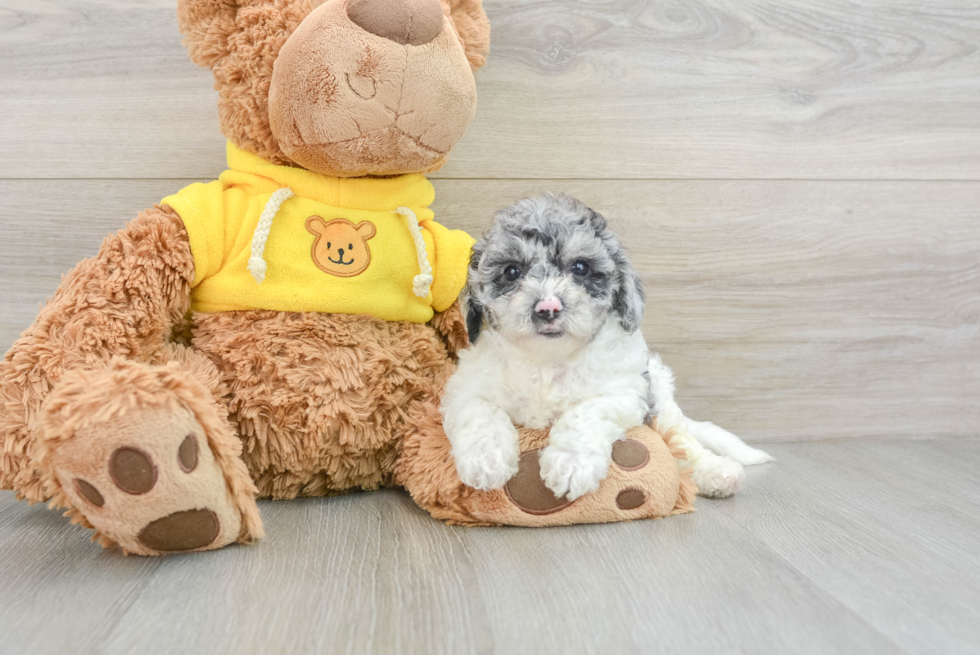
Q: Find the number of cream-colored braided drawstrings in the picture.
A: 2